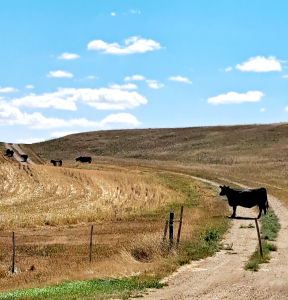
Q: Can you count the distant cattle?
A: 4